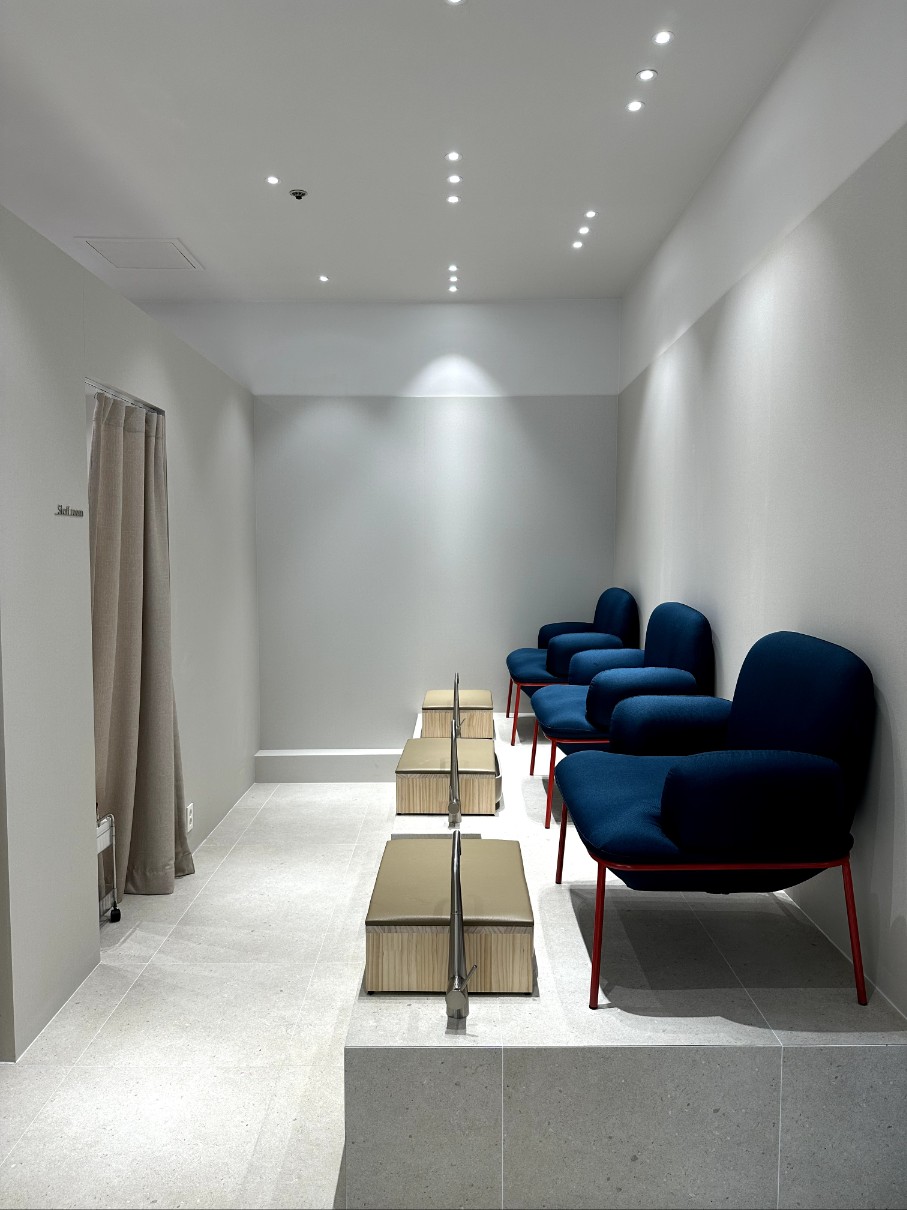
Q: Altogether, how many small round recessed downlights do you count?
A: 15